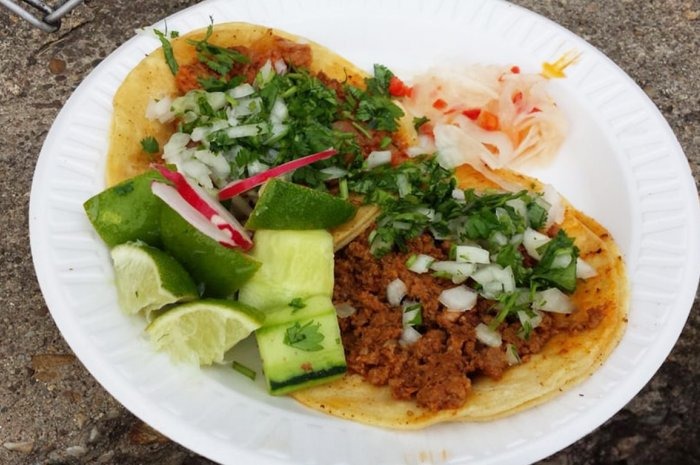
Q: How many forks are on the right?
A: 0